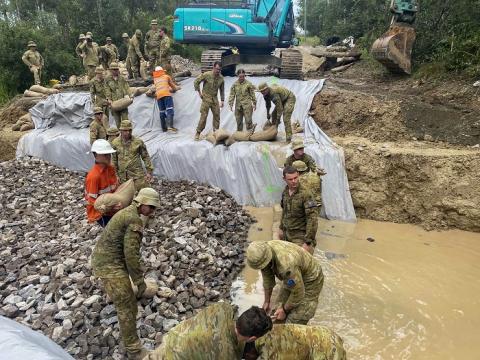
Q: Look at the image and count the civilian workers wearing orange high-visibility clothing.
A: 2